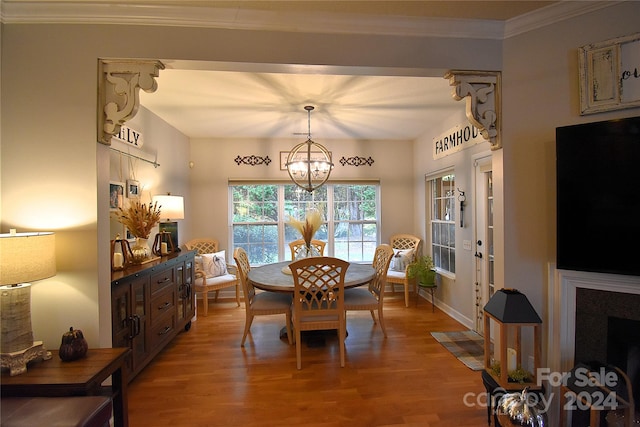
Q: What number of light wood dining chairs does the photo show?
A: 6